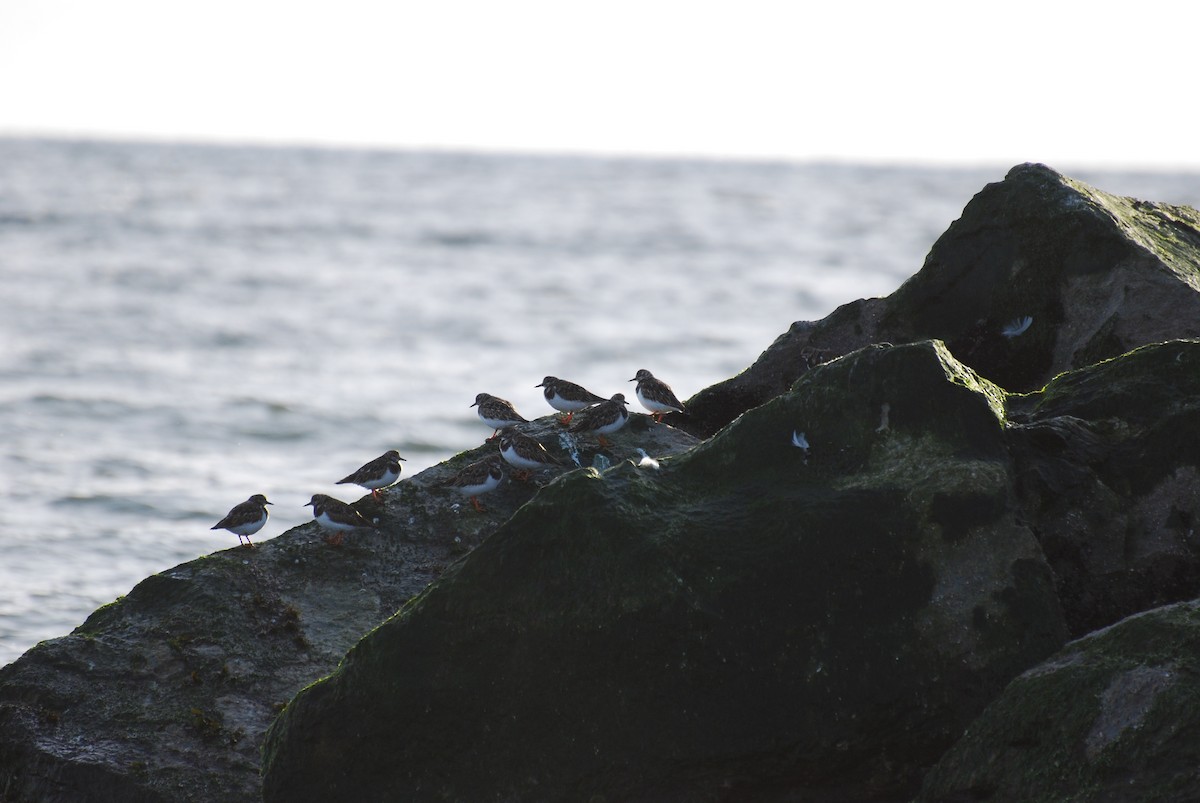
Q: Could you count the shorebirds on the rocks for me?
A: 9